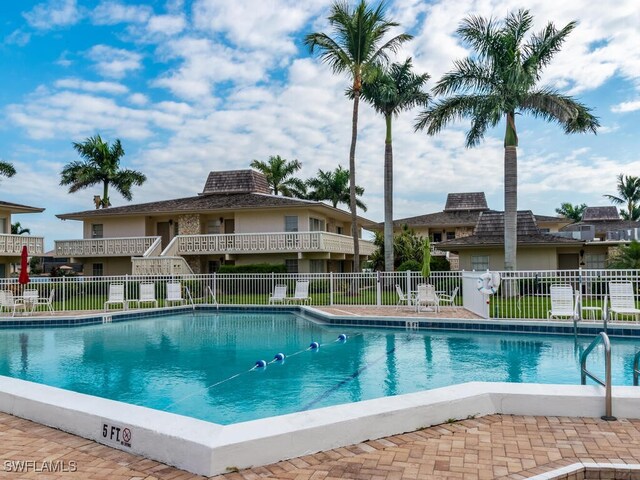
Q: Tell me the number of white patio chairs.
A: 13